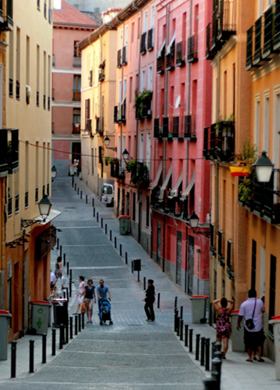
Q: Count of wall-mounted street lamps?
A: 6